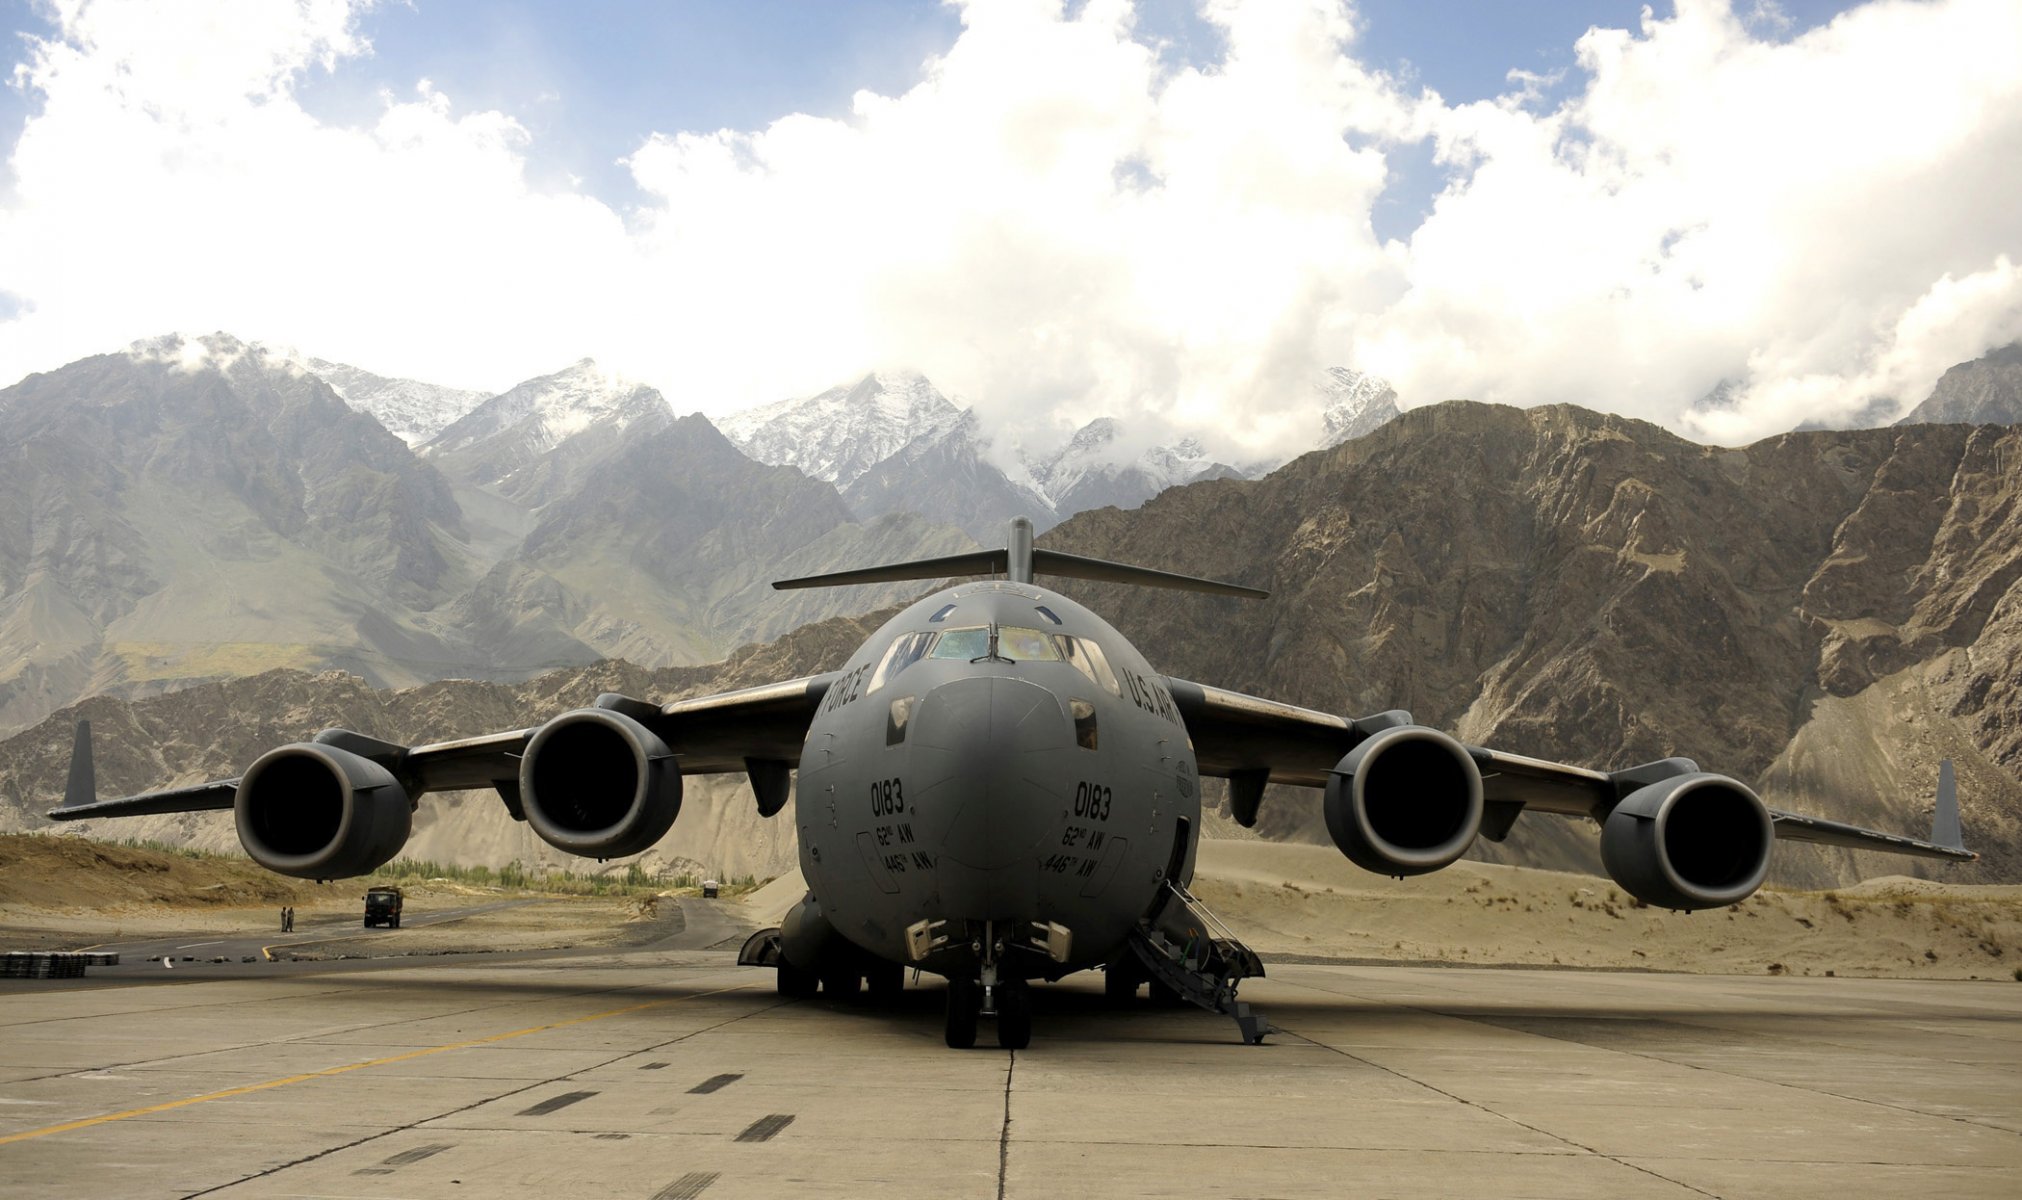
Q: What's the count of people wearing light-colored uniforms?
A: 2